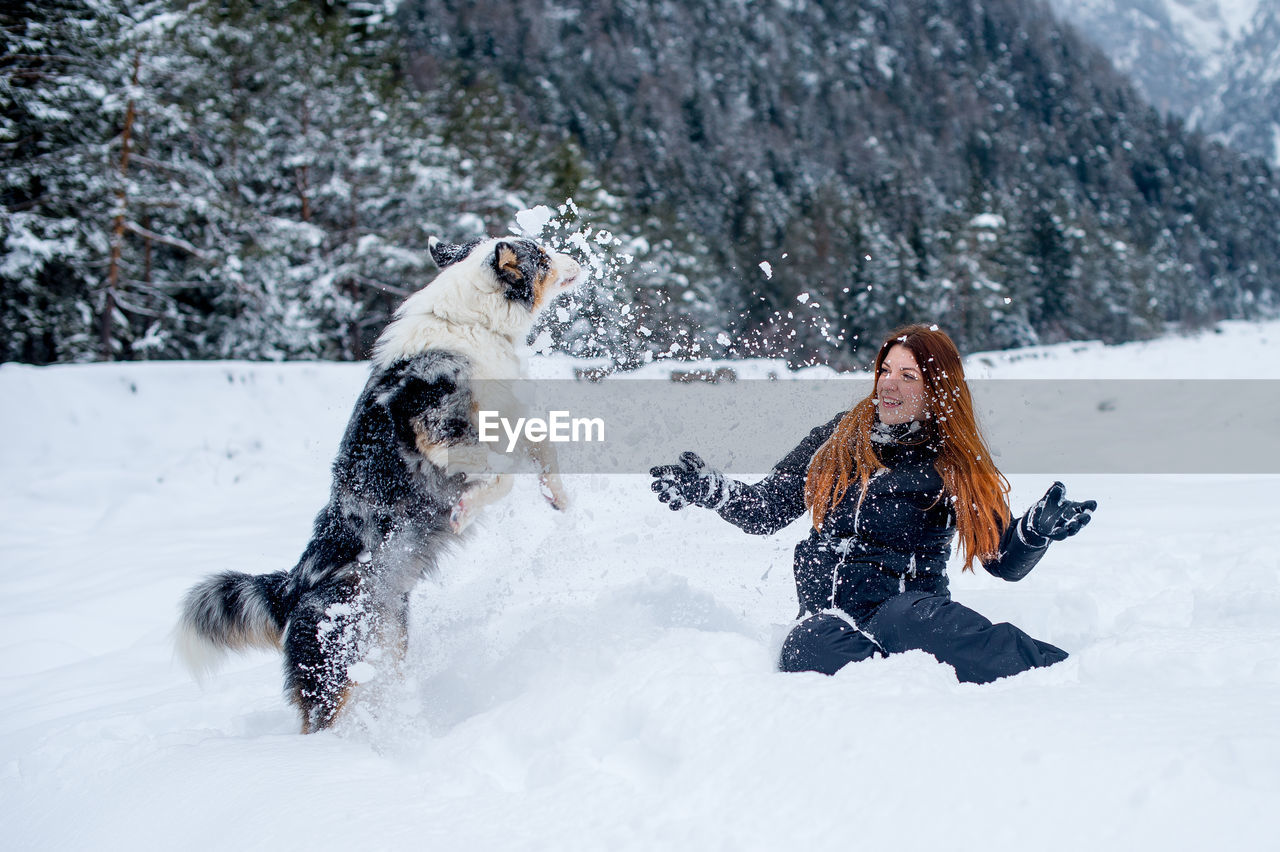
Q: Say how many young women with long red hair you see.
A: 1